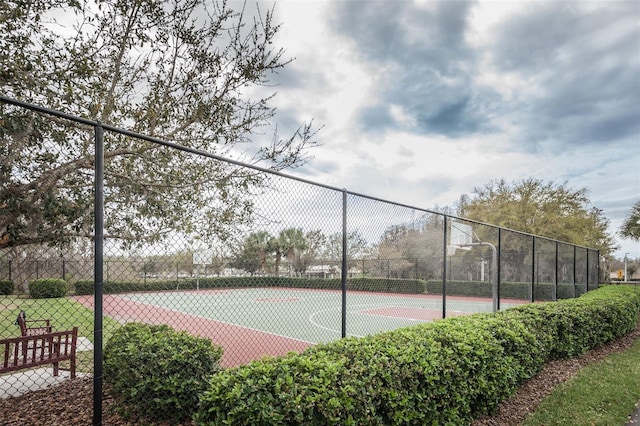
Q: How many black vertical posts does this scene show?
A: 9